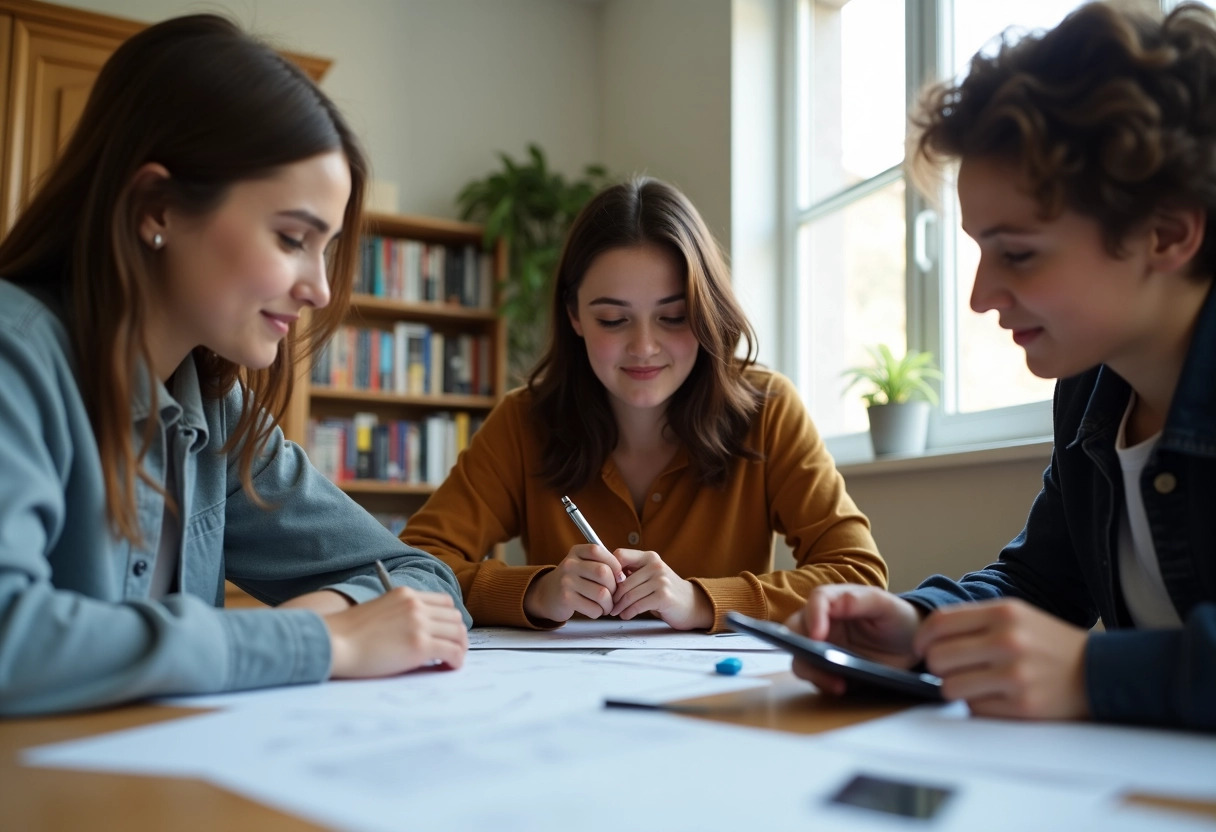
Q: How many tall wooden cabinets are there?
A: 1